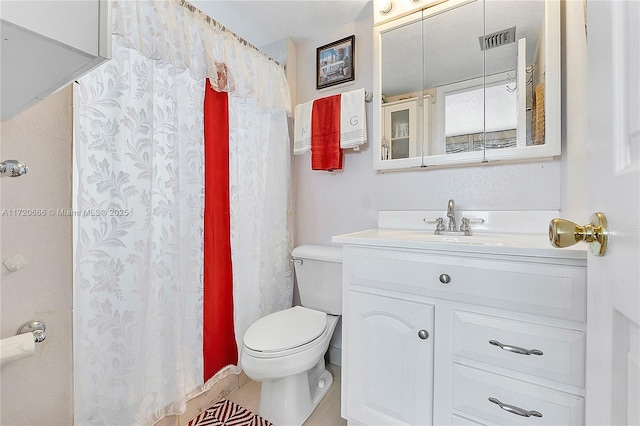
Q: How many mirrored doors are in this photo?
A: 3